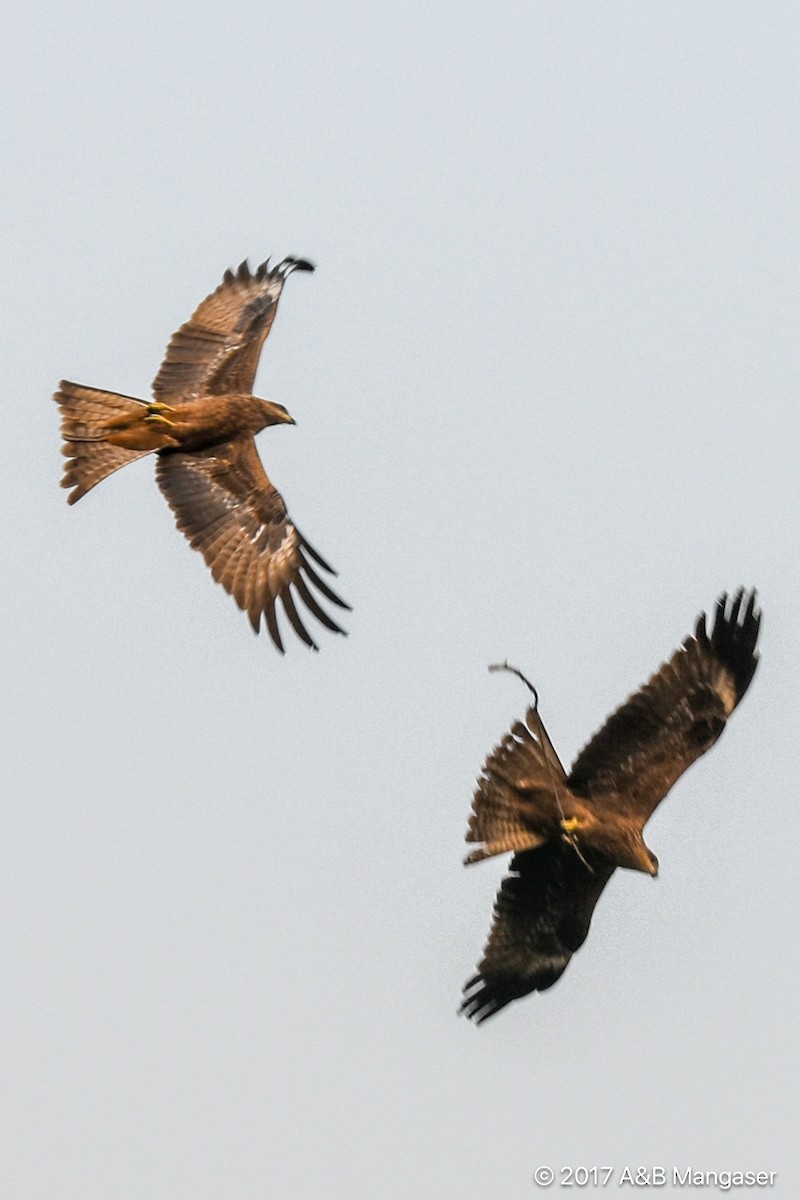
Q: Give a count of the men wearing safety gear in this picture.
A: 0